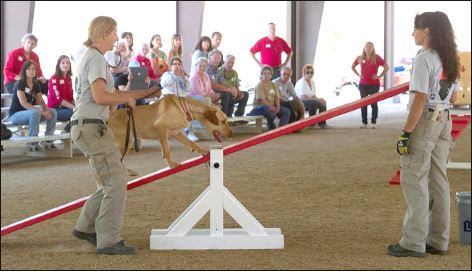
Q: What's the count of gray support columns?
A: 4